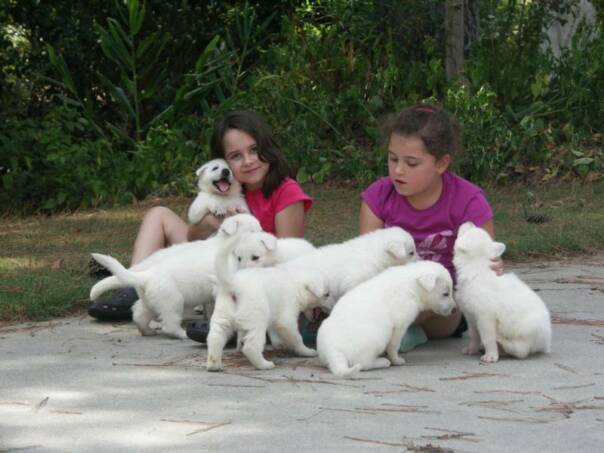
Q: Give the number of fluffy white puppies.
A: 8